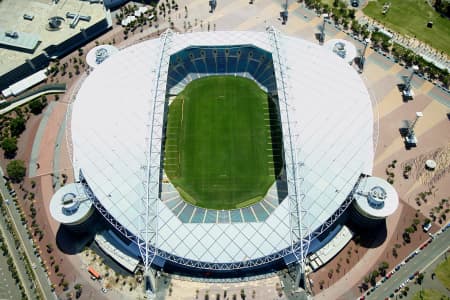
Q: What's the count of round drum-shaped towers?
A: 4